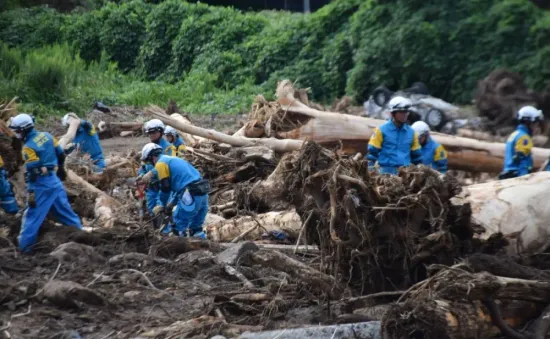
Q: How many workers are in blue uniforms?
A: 9